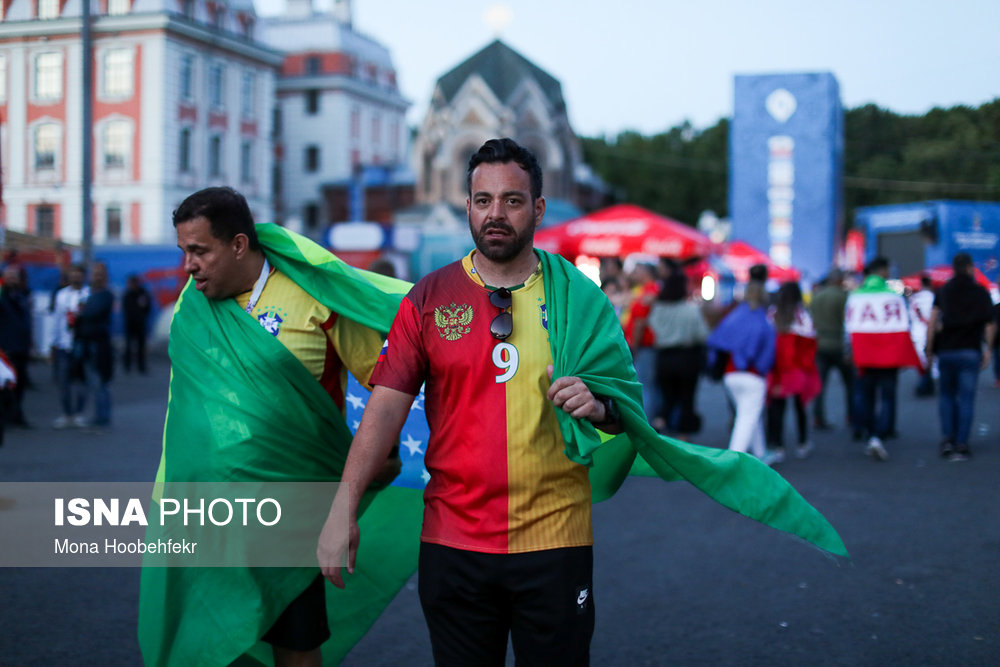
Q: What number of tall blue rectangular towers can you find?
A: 1